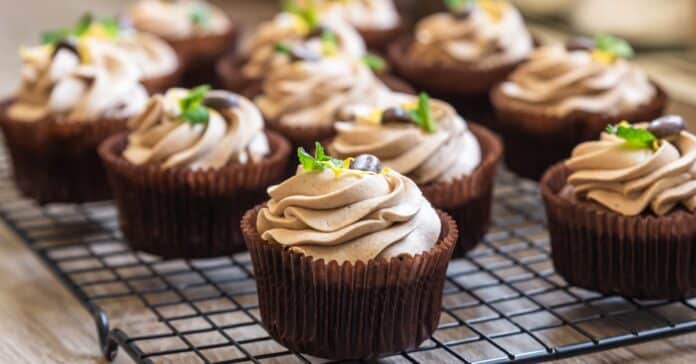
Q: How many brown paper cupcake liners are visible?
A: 12